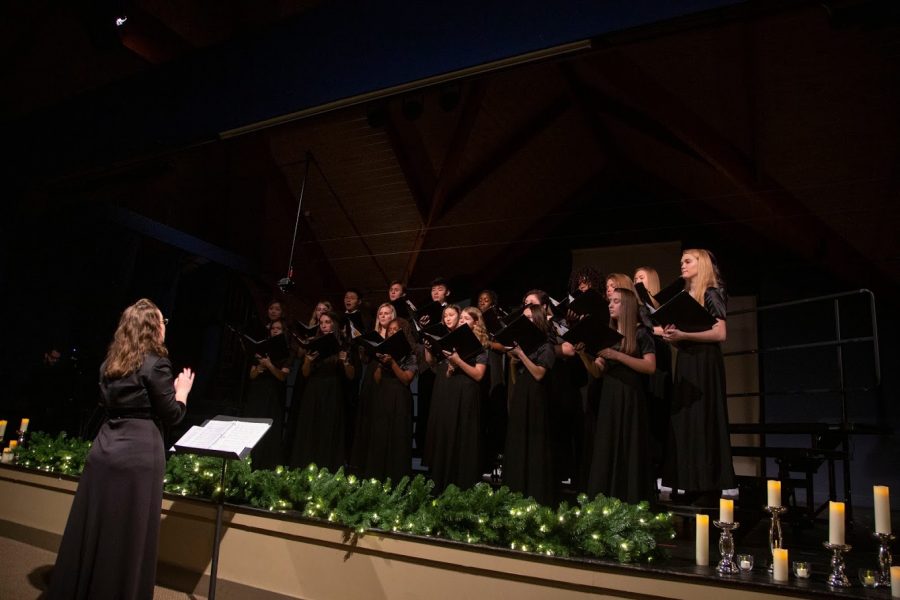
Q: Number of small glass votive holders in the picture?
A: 3